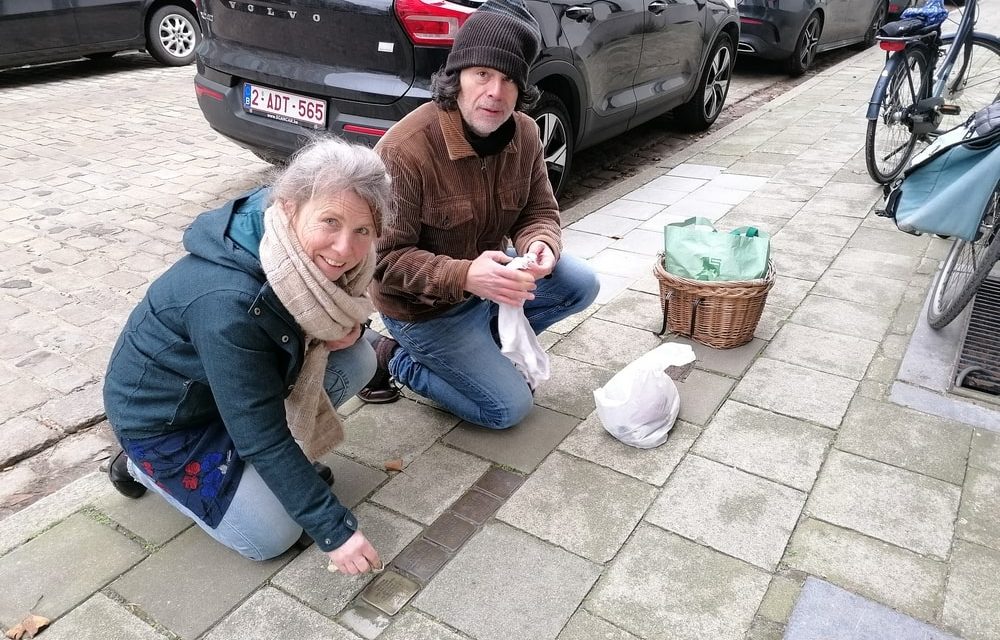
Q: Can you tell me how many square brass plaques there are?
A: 5